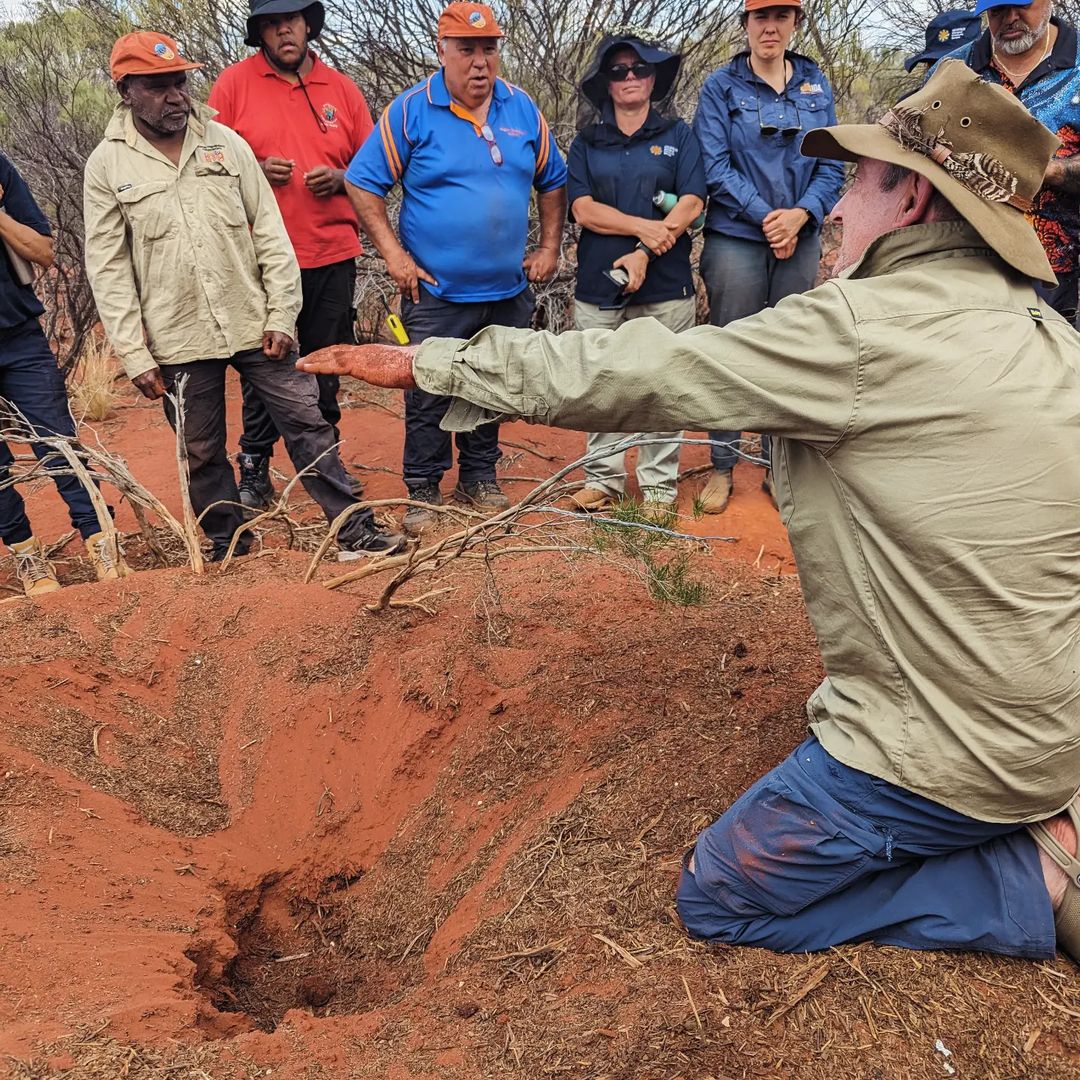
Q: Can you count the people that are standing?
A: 8